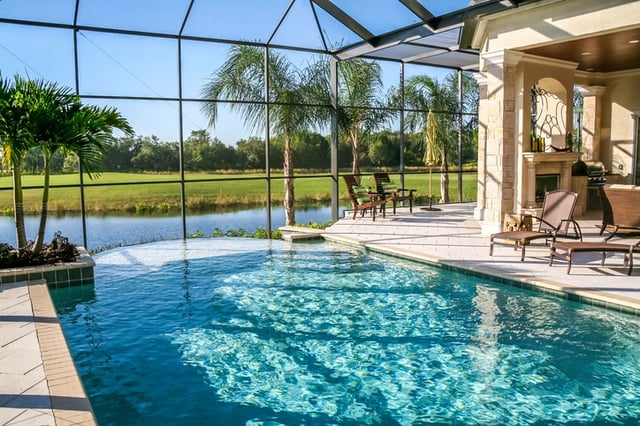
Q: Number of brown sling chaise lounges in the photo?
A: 2